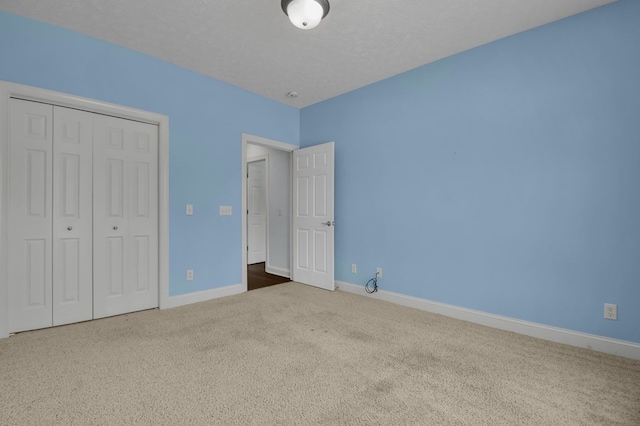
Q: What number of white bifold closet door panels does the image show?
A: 4